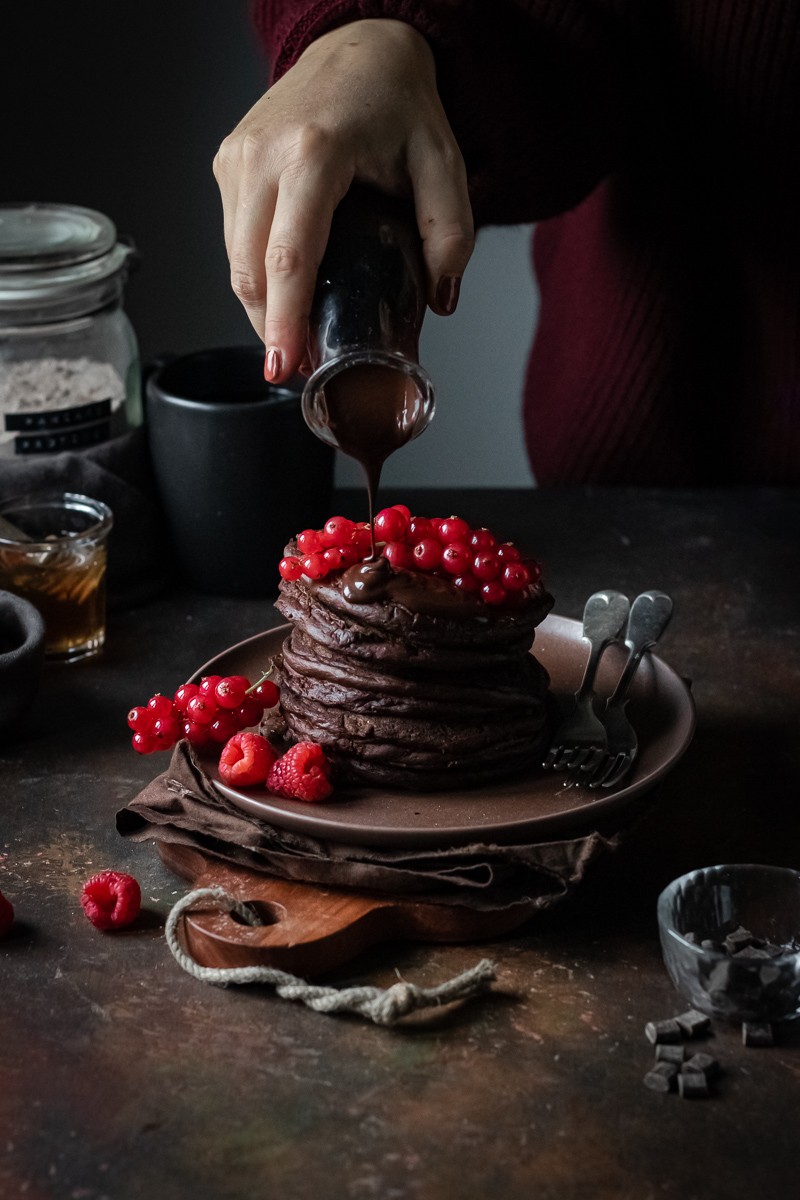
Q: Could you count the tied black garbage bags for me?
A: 0